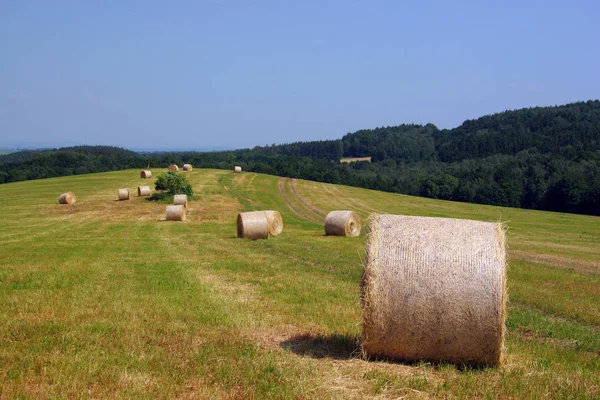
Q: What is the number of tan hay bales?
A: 13